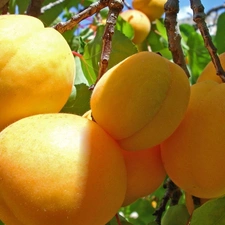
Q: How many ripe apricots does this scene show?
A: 8